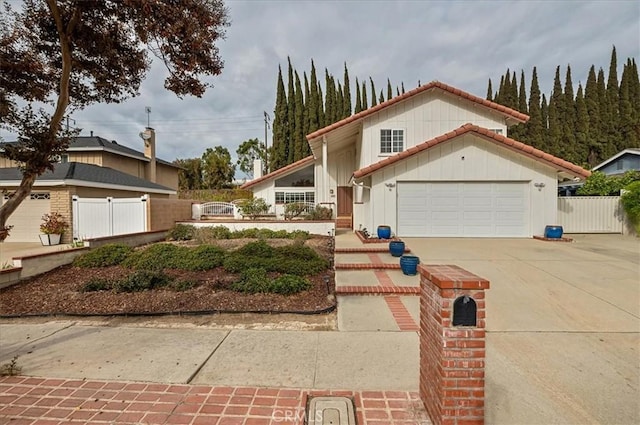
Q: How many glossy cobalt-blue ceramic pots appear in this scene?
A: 4